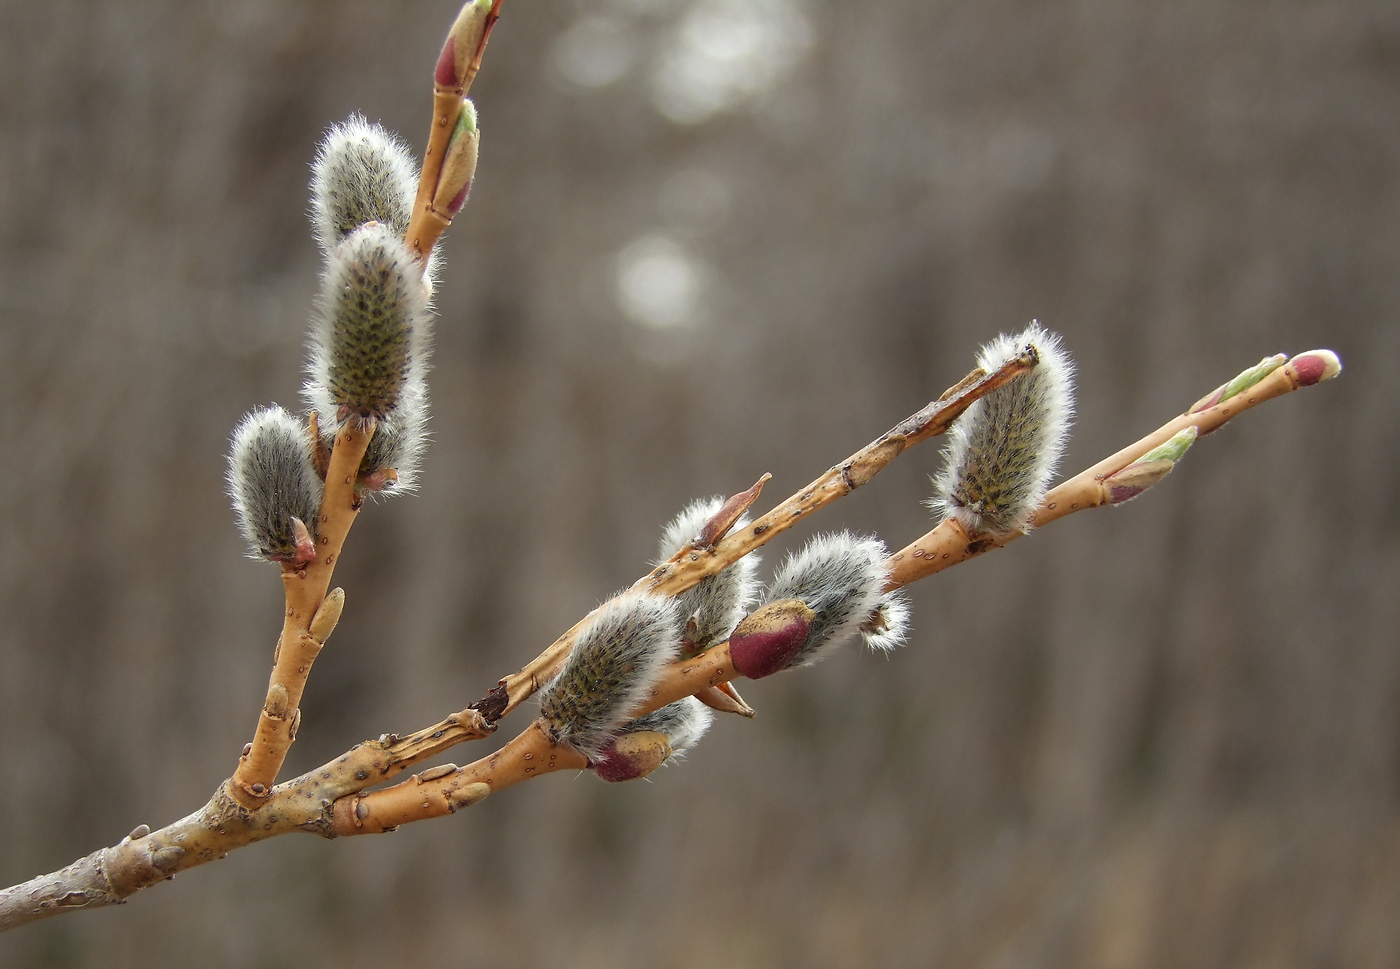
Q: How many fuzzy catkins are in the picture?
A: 10